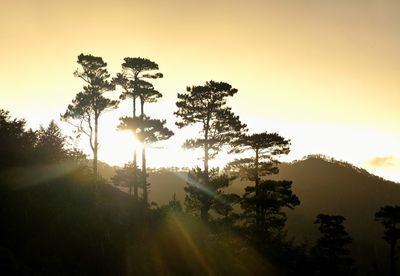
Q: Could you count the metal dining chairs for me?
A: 0